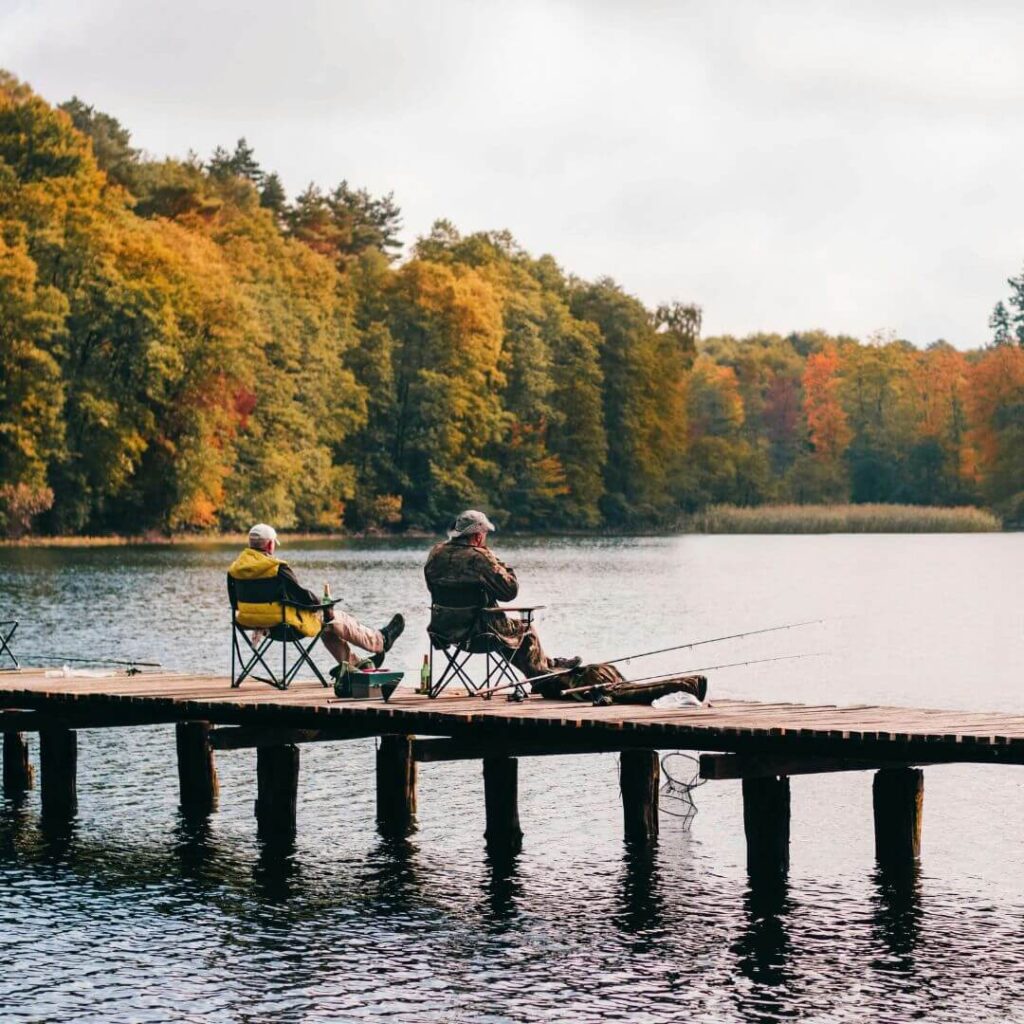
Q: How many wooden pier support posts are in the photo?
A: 9